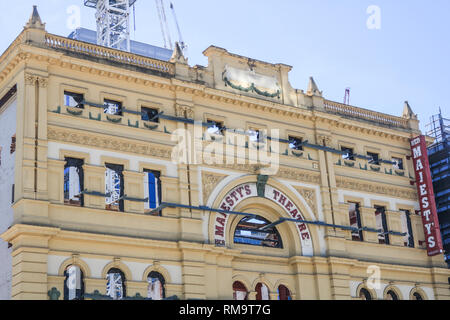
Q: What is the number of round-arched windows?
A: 10